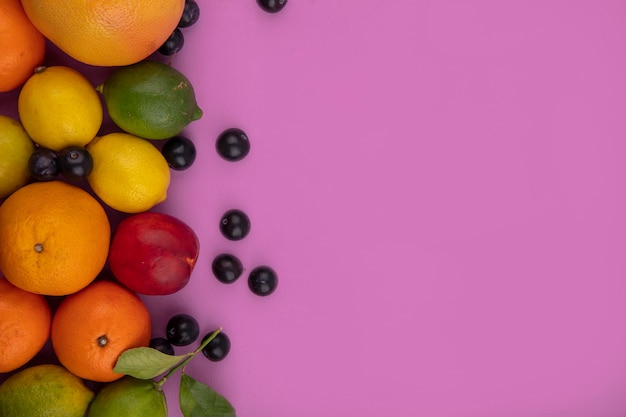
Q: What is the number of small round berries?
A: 13